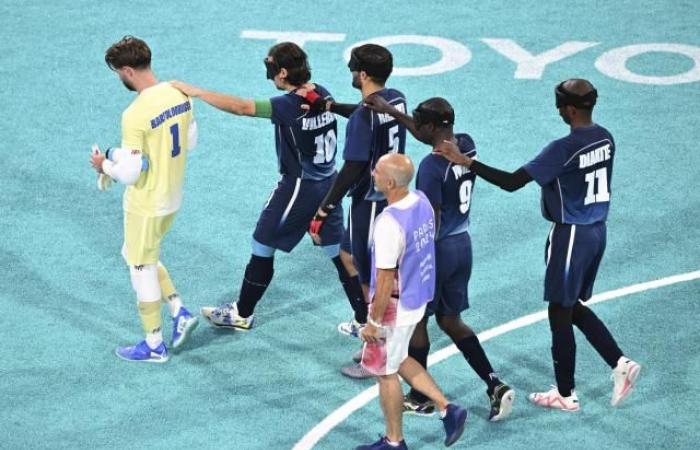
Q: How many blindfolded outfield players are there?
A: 4